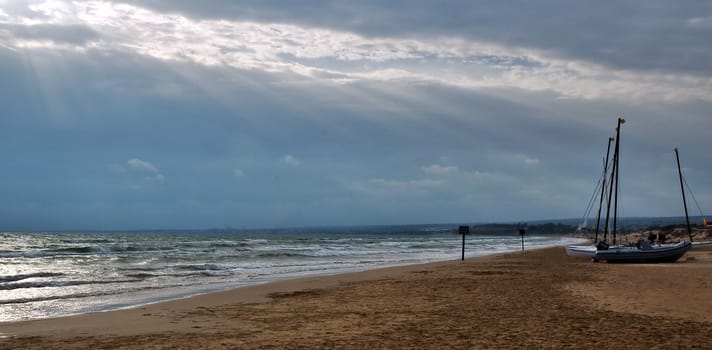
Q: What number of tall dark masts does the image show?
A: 4